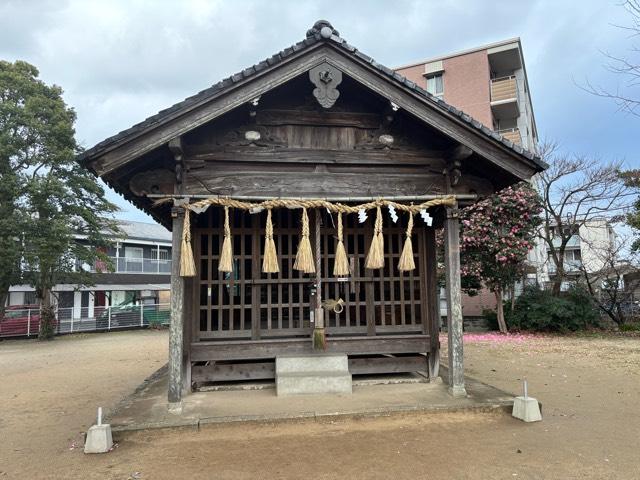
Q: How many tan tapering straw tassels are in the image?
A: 7